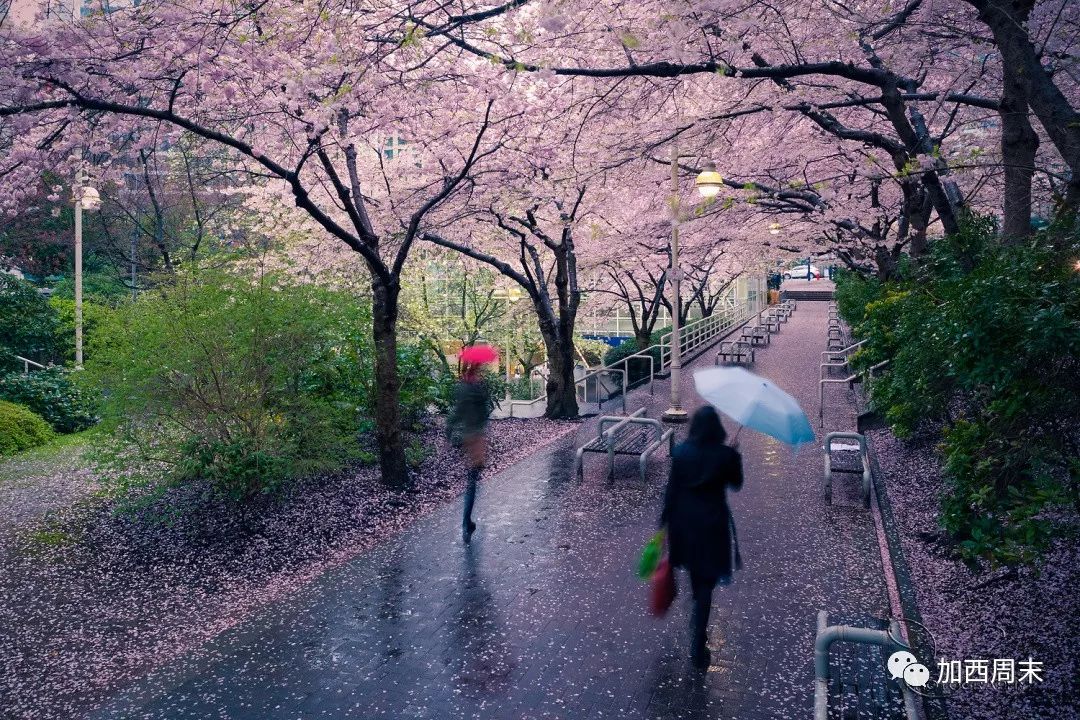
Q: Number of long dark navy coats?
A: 1